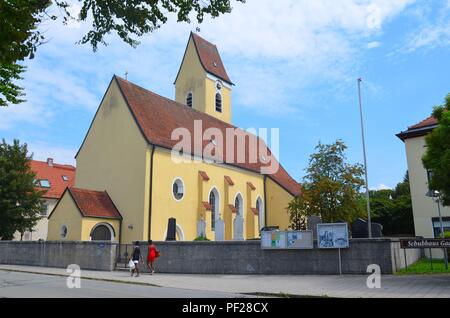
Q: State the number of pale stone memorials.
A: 3